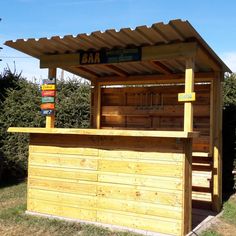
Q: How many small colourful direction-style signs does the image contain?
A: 6